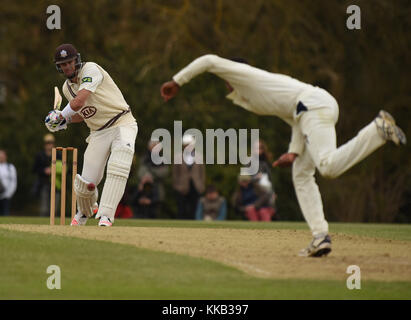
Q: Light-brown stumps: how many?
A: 3